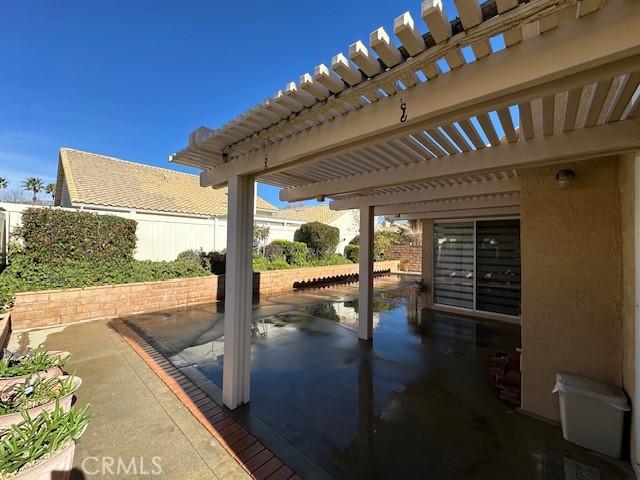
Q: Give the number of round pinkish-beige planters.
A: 3